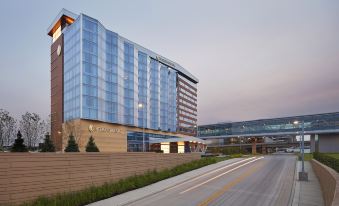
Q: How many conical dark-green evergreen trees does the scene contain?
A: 4